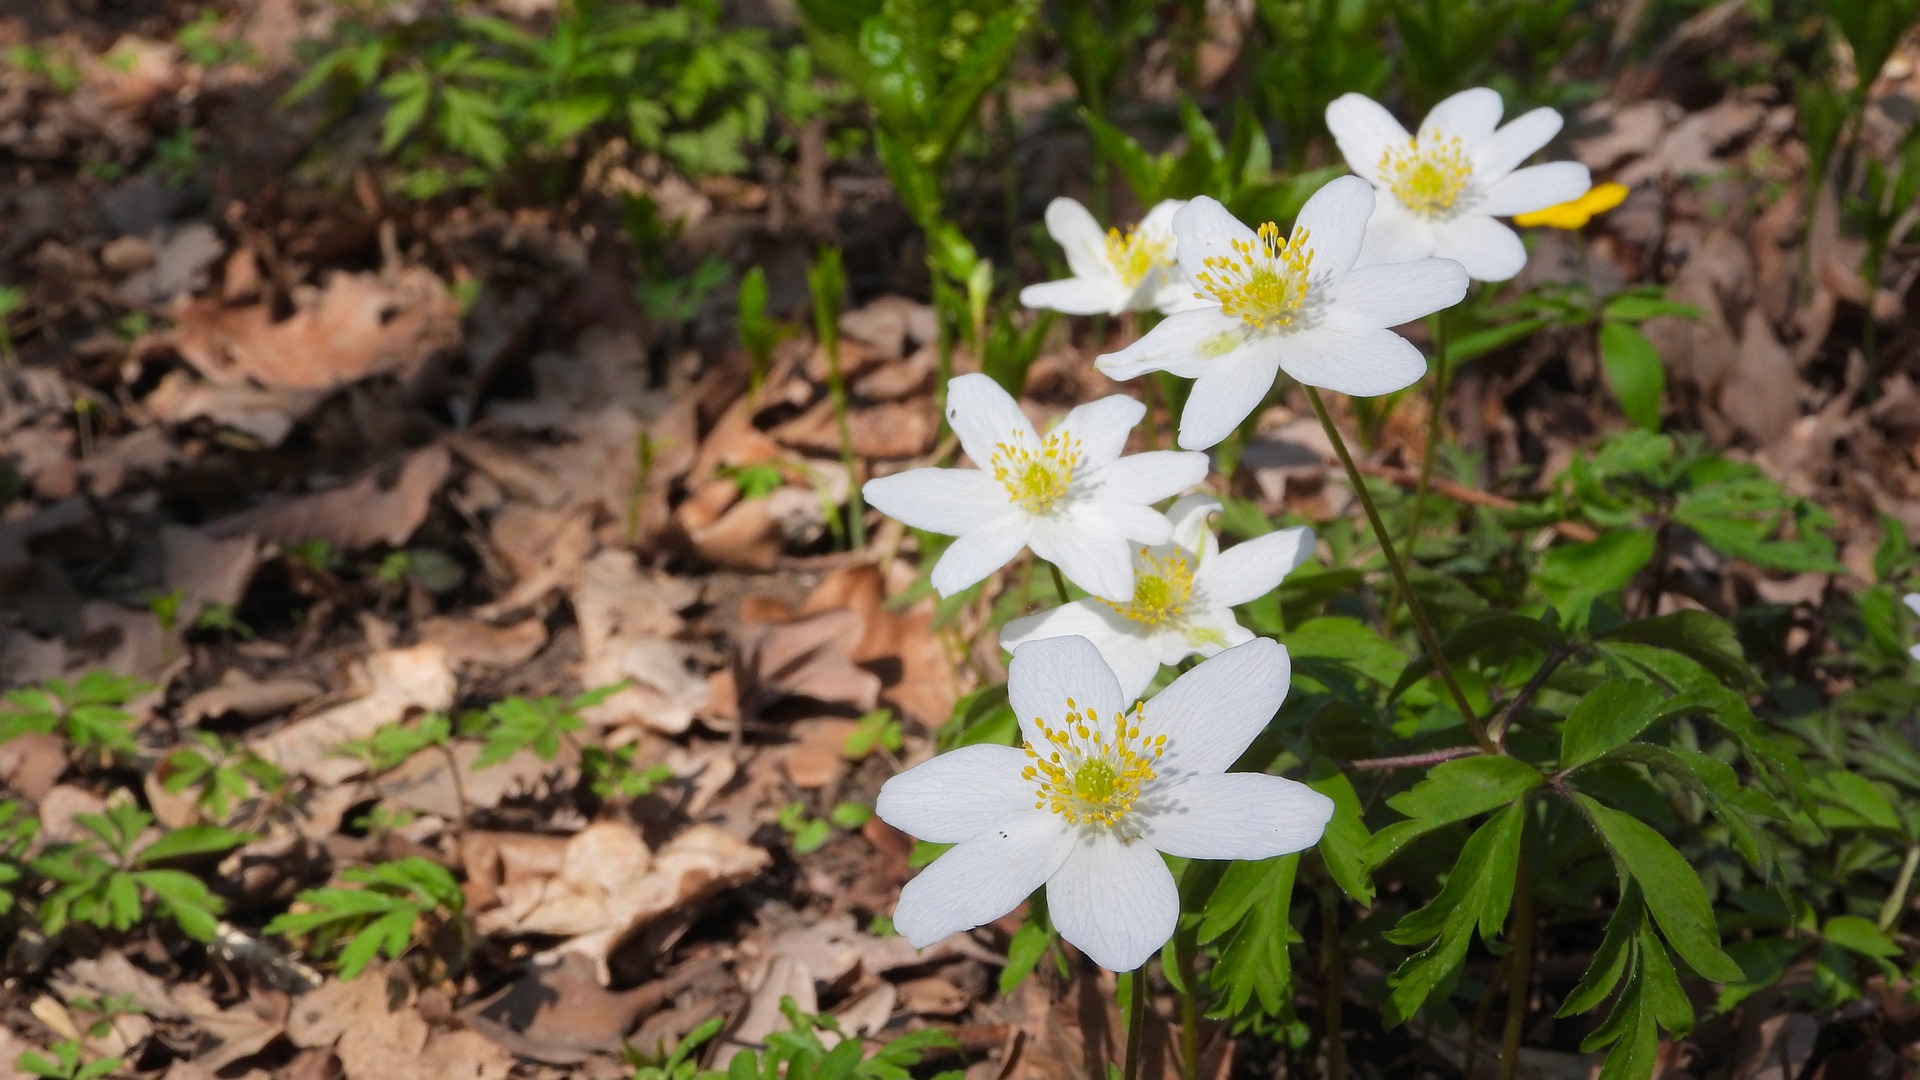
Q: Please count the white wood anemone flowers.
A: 6